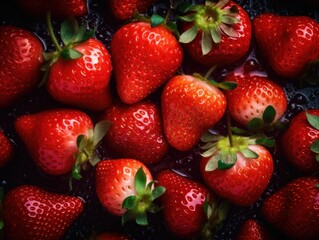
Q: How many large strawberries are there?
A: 15